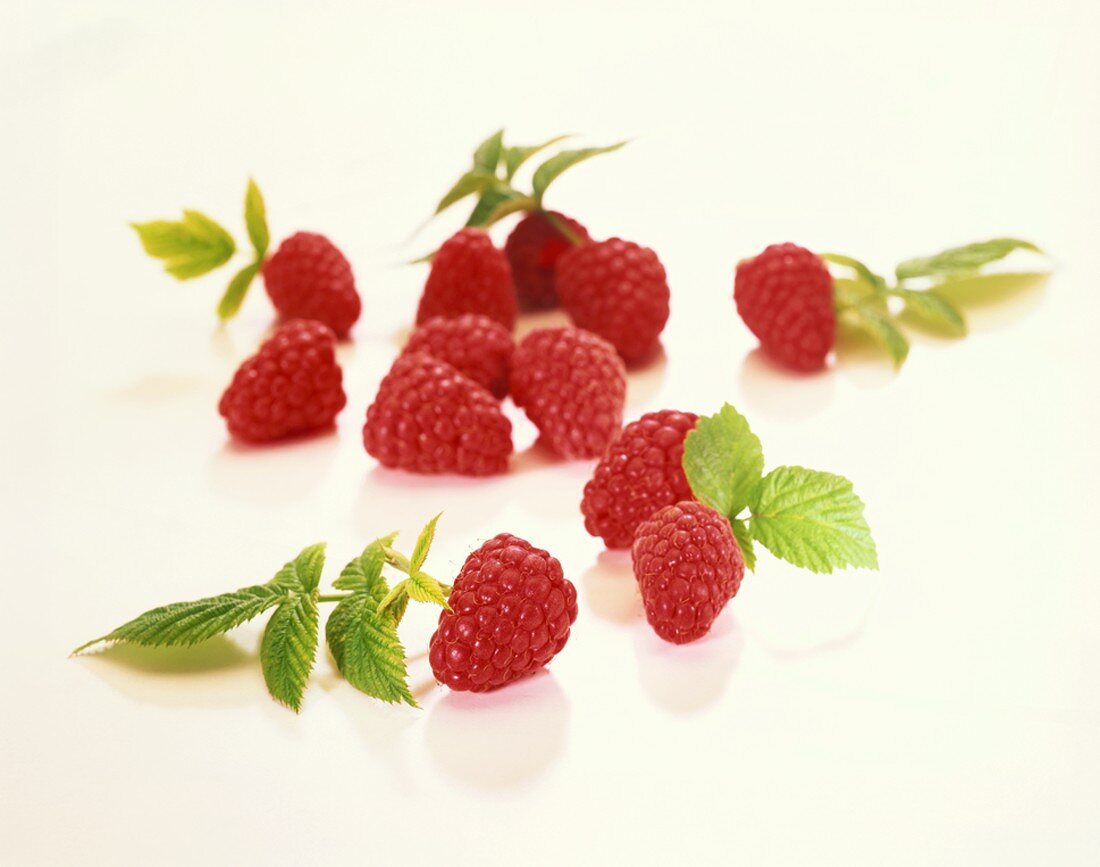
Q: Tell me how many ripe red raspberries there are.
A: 12